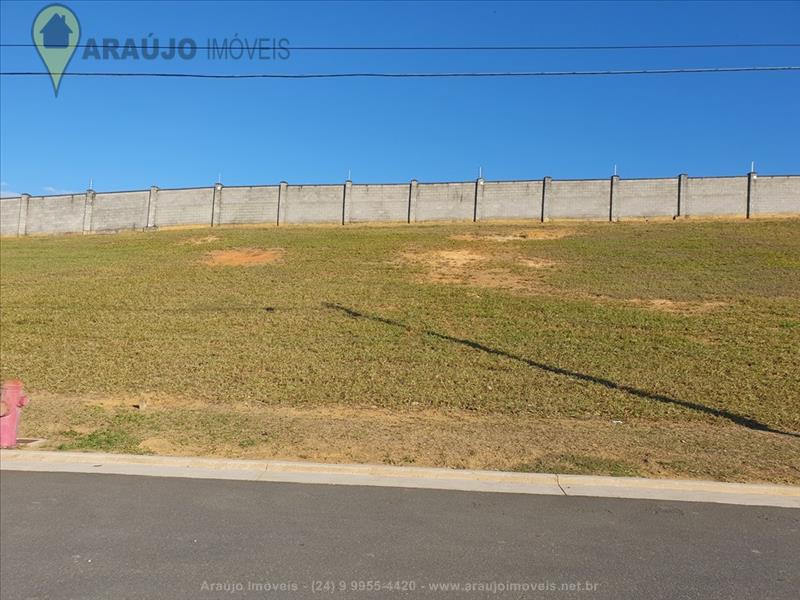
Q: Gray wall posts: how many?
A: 12